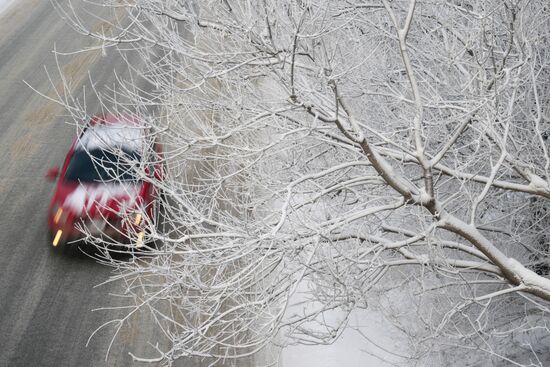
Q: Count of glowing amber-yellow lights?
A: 4